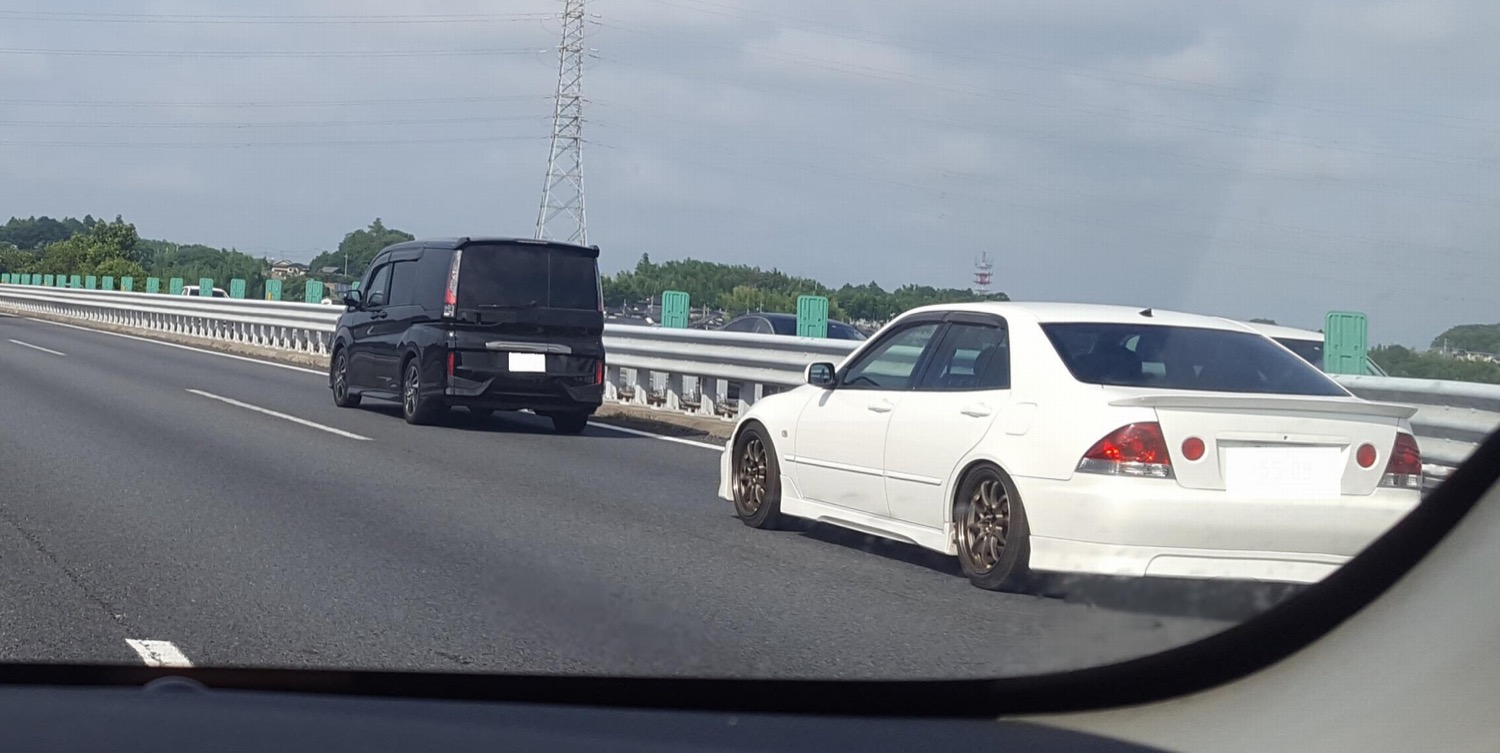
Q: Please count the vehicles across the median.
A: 3